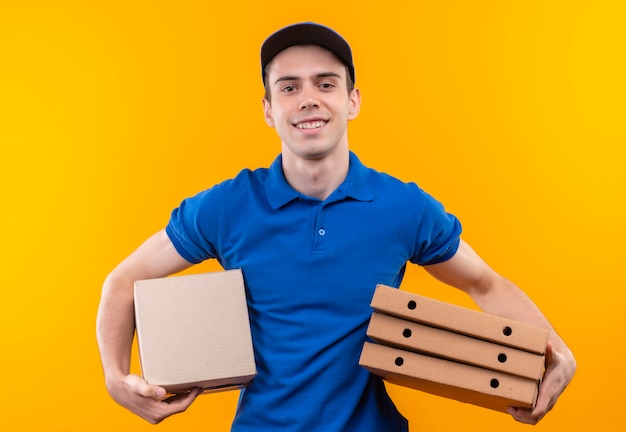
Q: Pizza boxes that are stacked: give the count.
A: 3